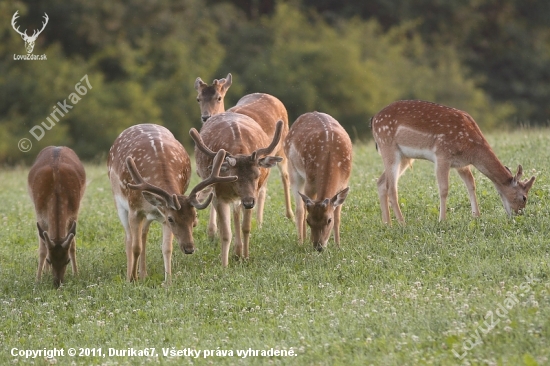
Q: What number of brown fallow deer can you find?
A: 6